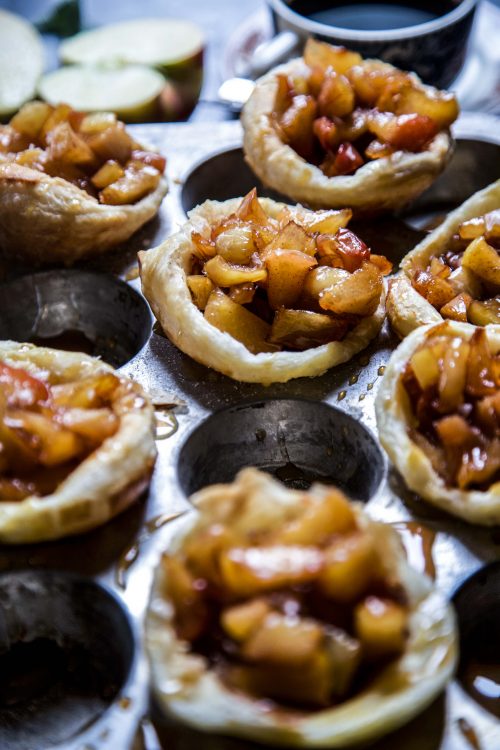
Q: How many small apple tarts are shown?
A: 7